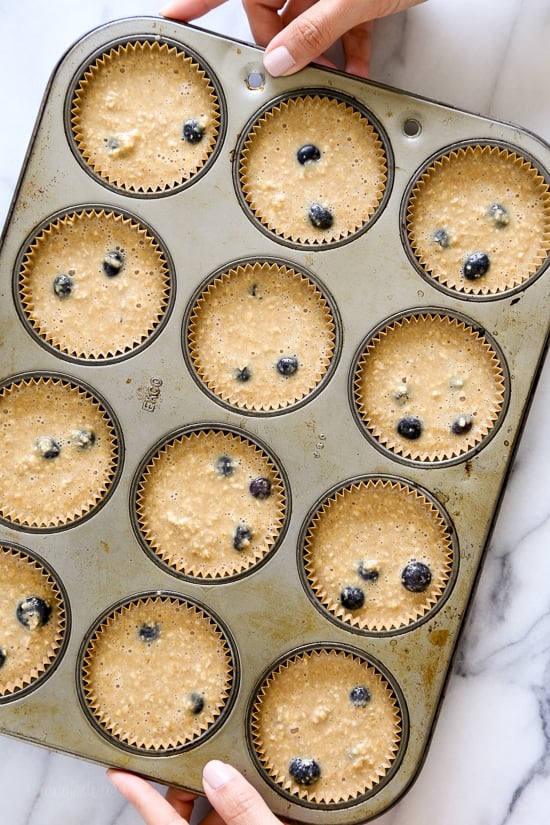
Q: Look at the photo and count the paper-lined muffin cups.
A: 12